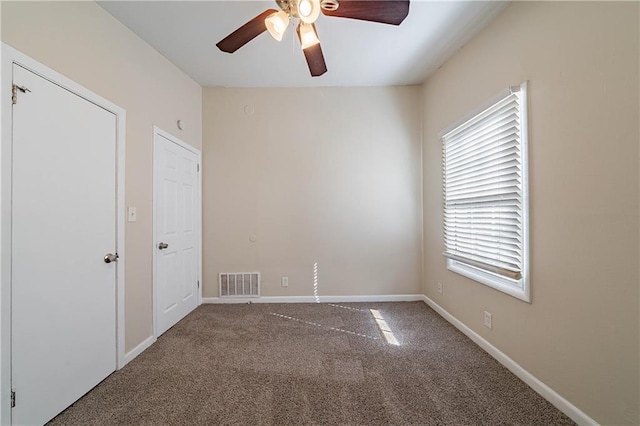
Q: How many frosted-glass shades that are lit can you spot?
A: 3